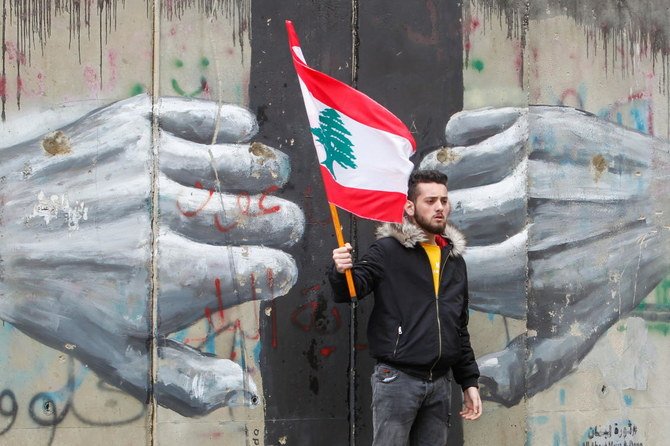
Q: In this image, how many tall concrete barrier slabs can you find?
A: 4